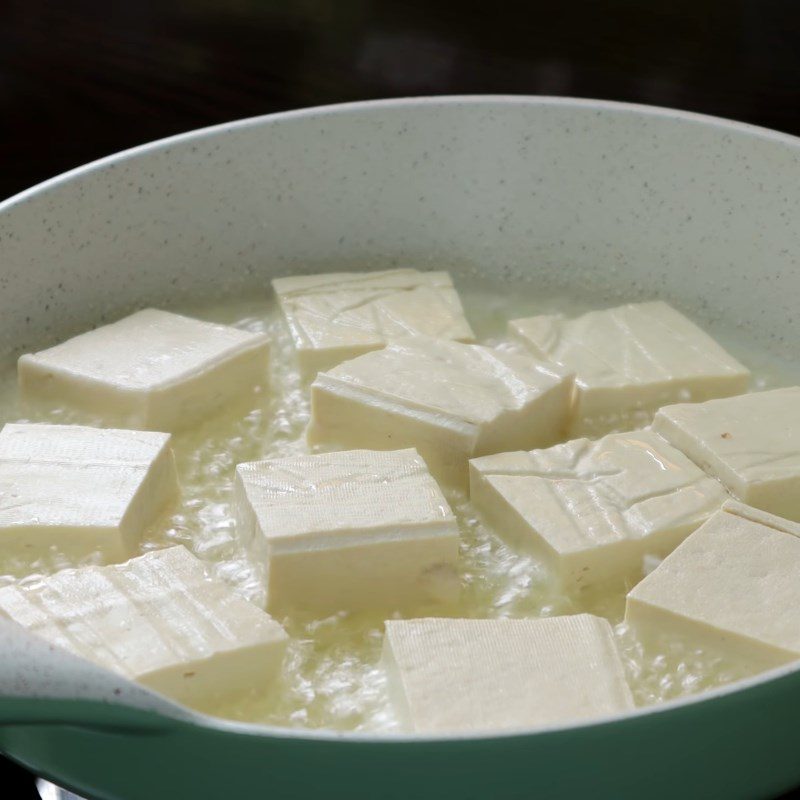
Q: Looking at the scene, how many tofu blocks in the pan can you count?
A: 11